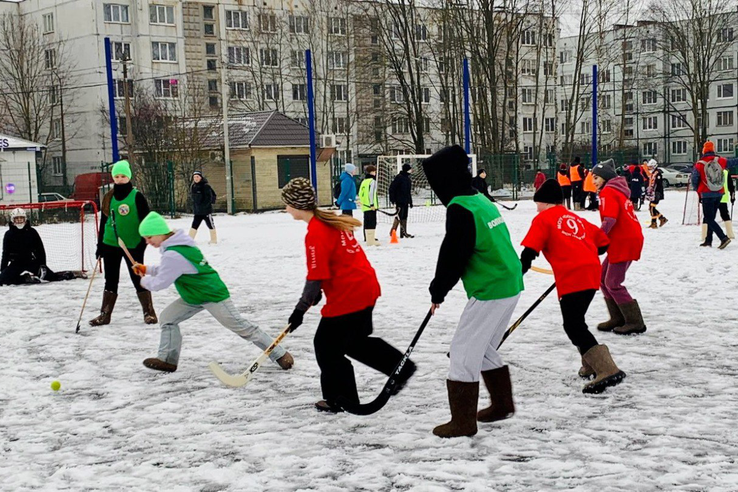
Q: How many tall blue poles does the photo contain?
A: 4